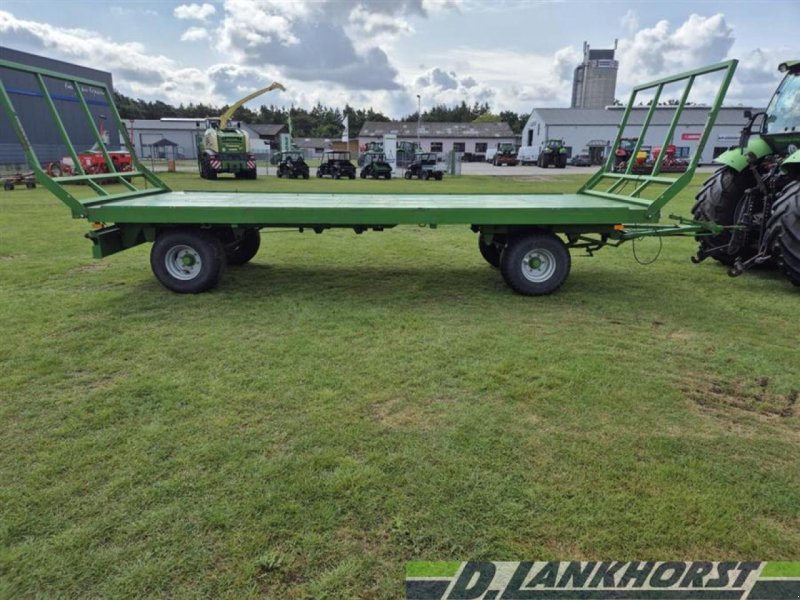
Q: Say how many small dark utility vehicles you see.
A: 4